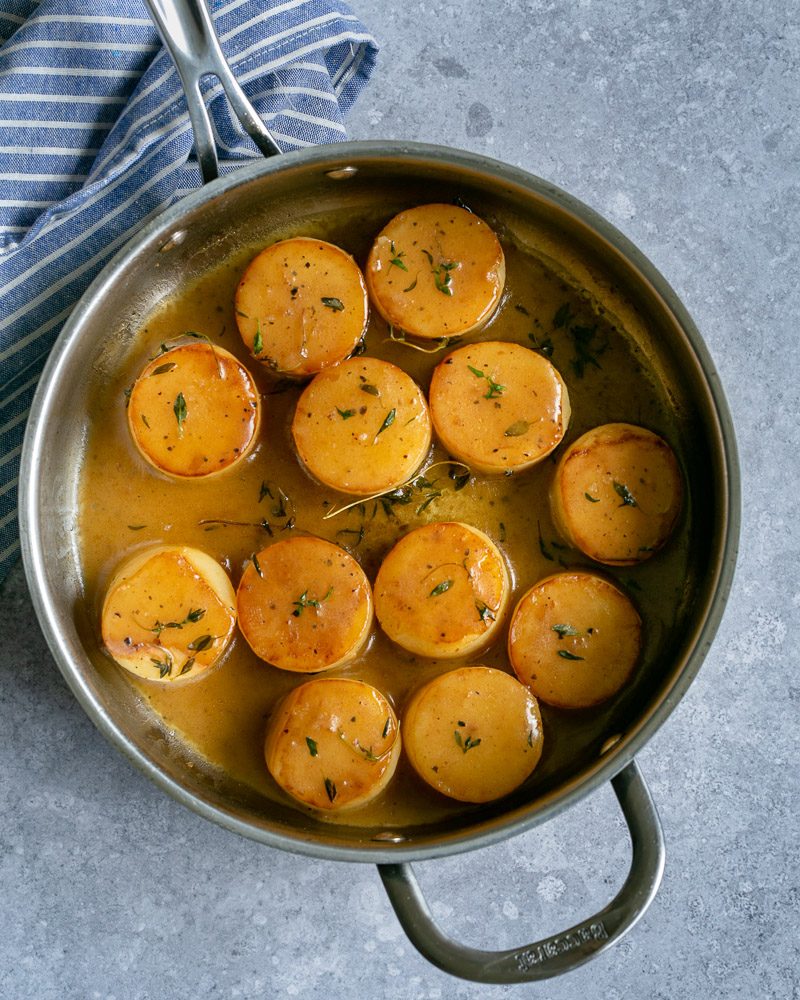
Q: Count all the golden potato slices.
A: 12